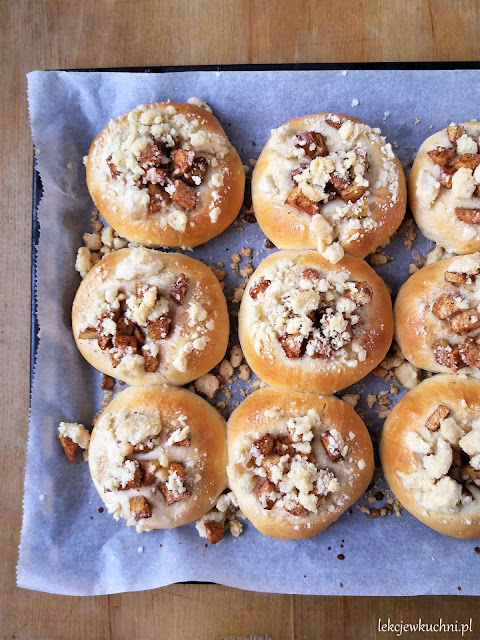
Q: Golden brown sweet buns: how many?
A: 9